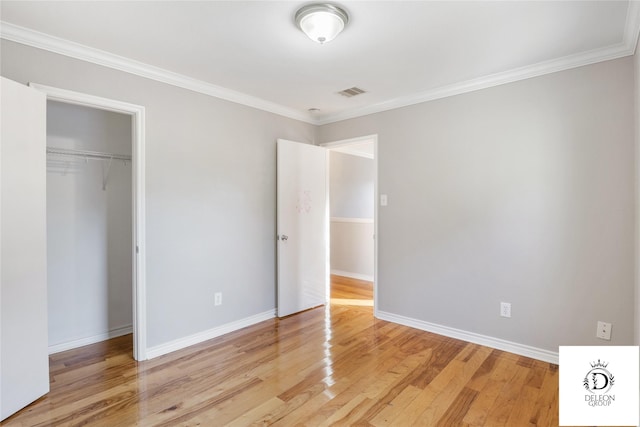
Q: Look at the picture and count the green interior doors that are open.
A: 0